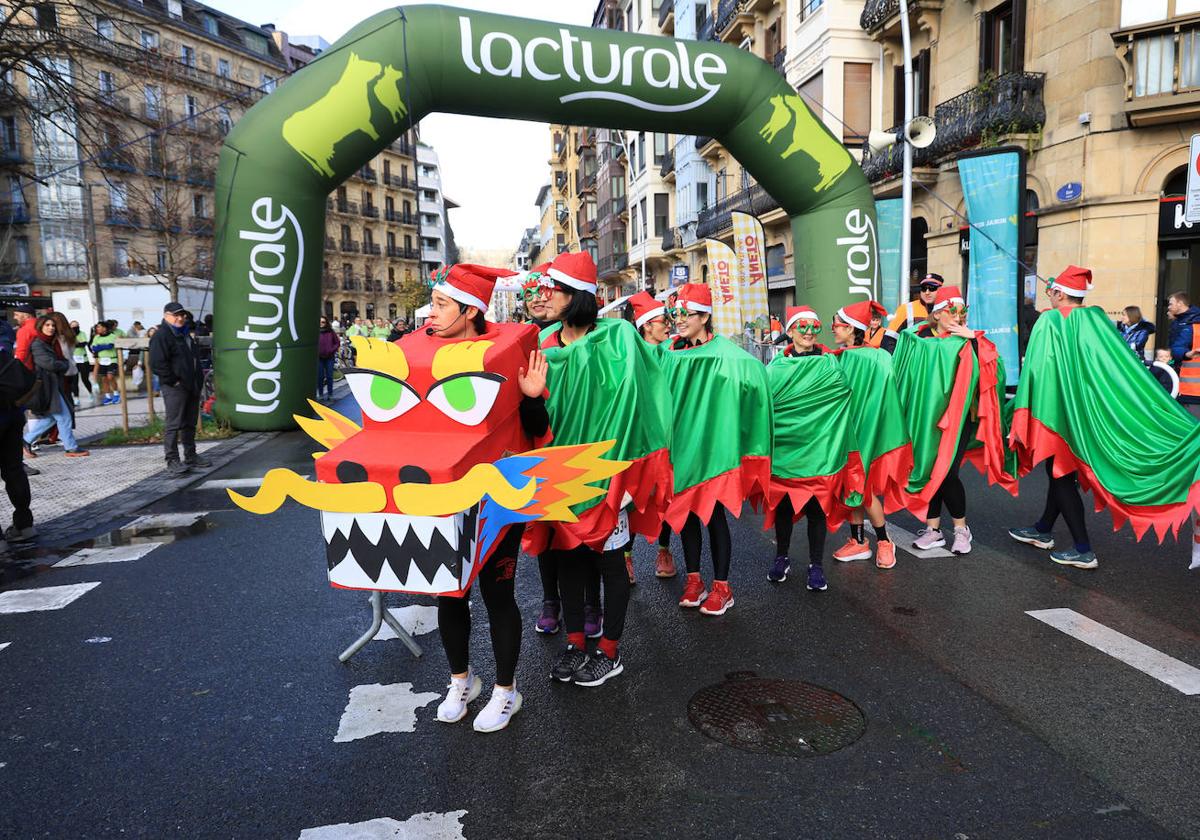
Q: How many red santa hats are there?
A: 9